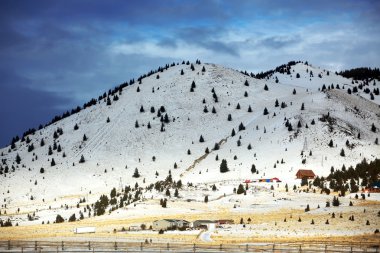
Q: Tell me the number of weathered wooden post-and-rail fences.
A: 1